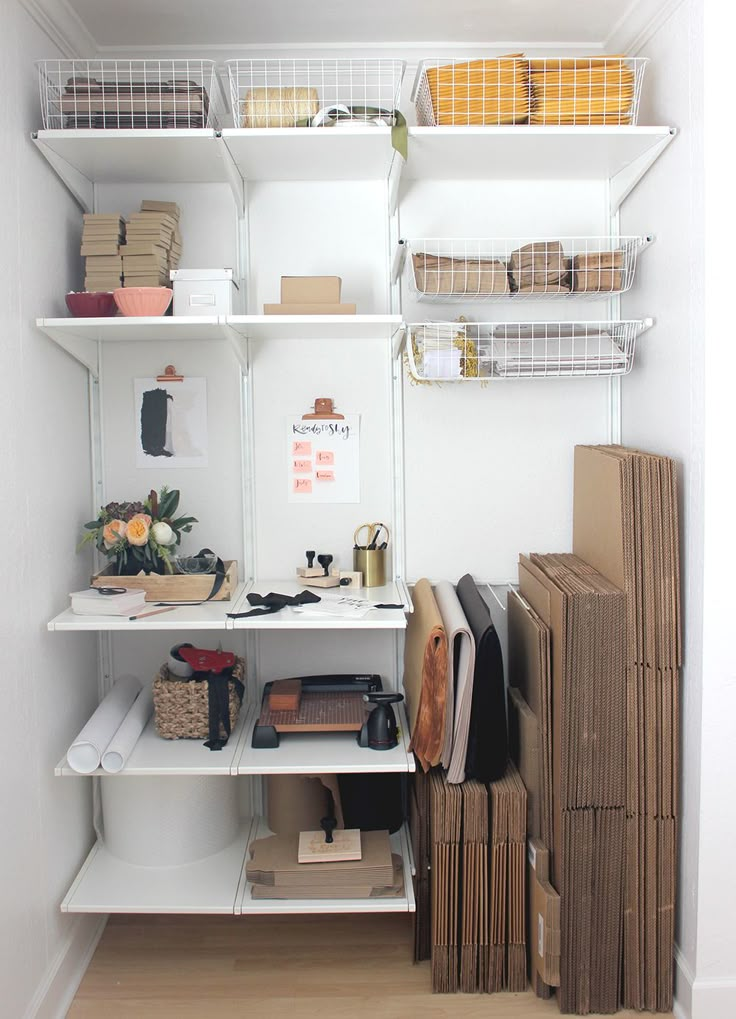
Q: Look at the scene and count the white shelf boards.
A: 11